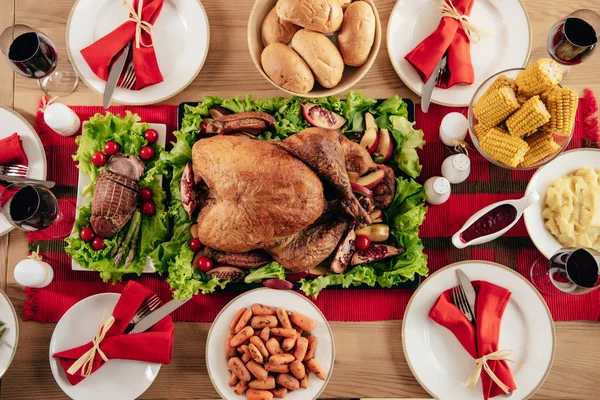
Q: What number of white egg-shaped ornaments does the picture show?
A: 3